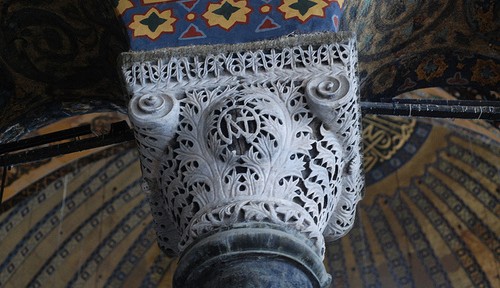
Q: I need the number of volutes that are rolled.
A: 2